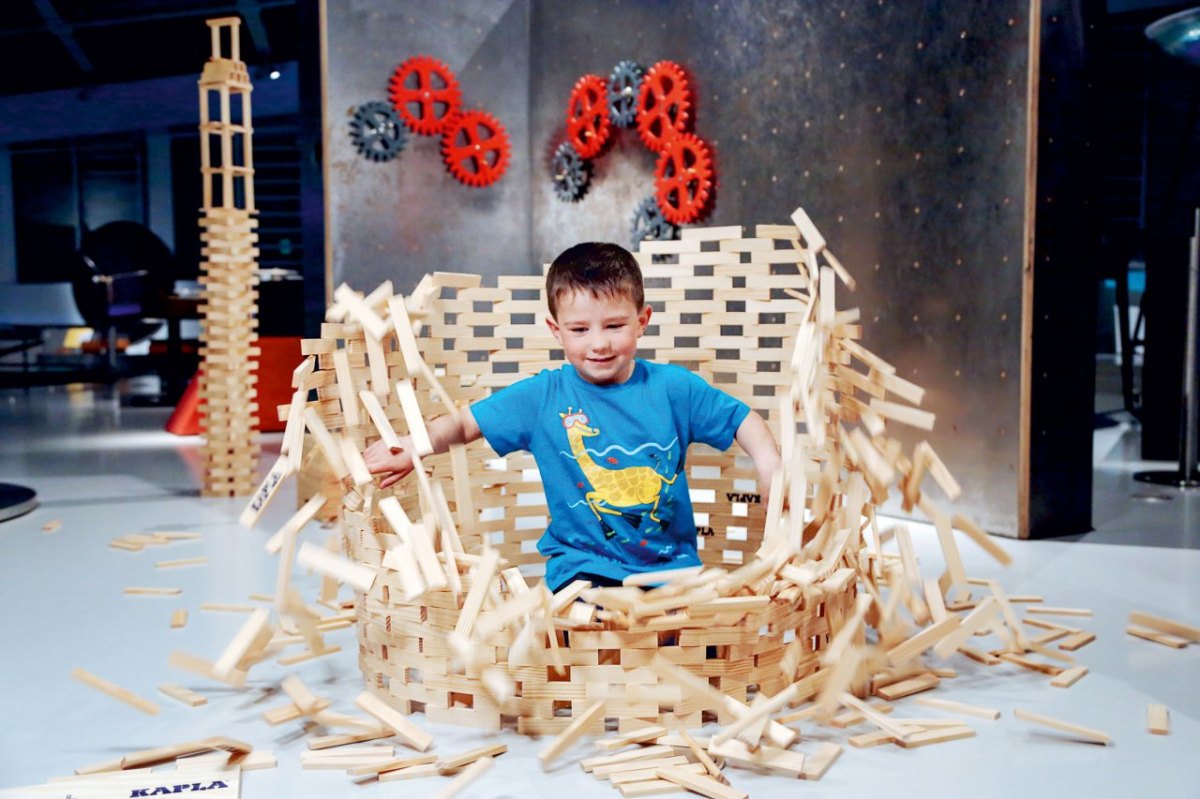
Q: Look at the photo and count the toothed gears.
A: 9